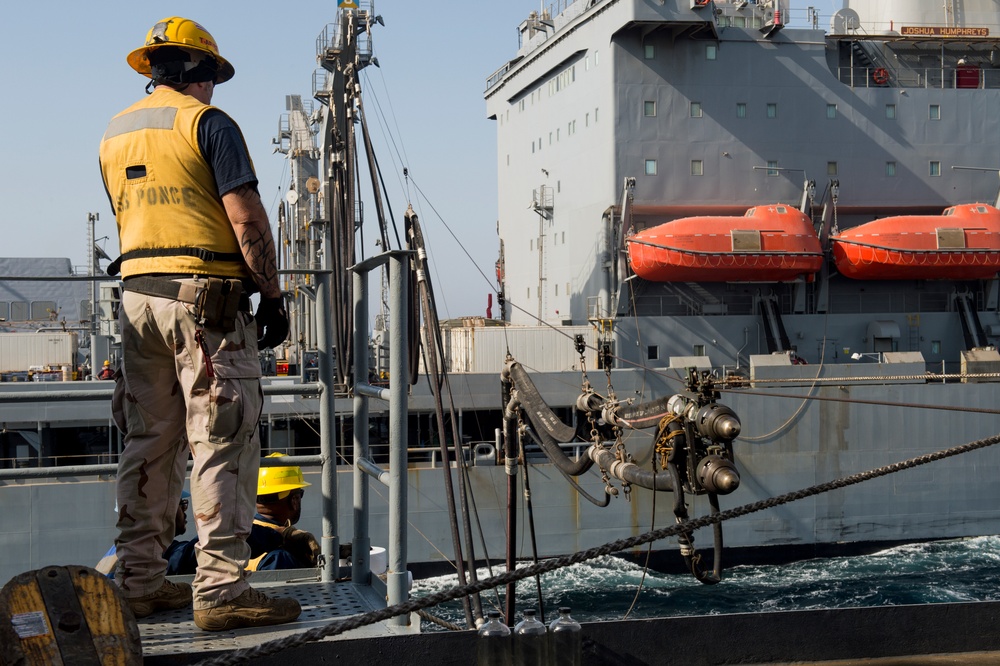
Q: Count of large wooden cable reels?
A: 1